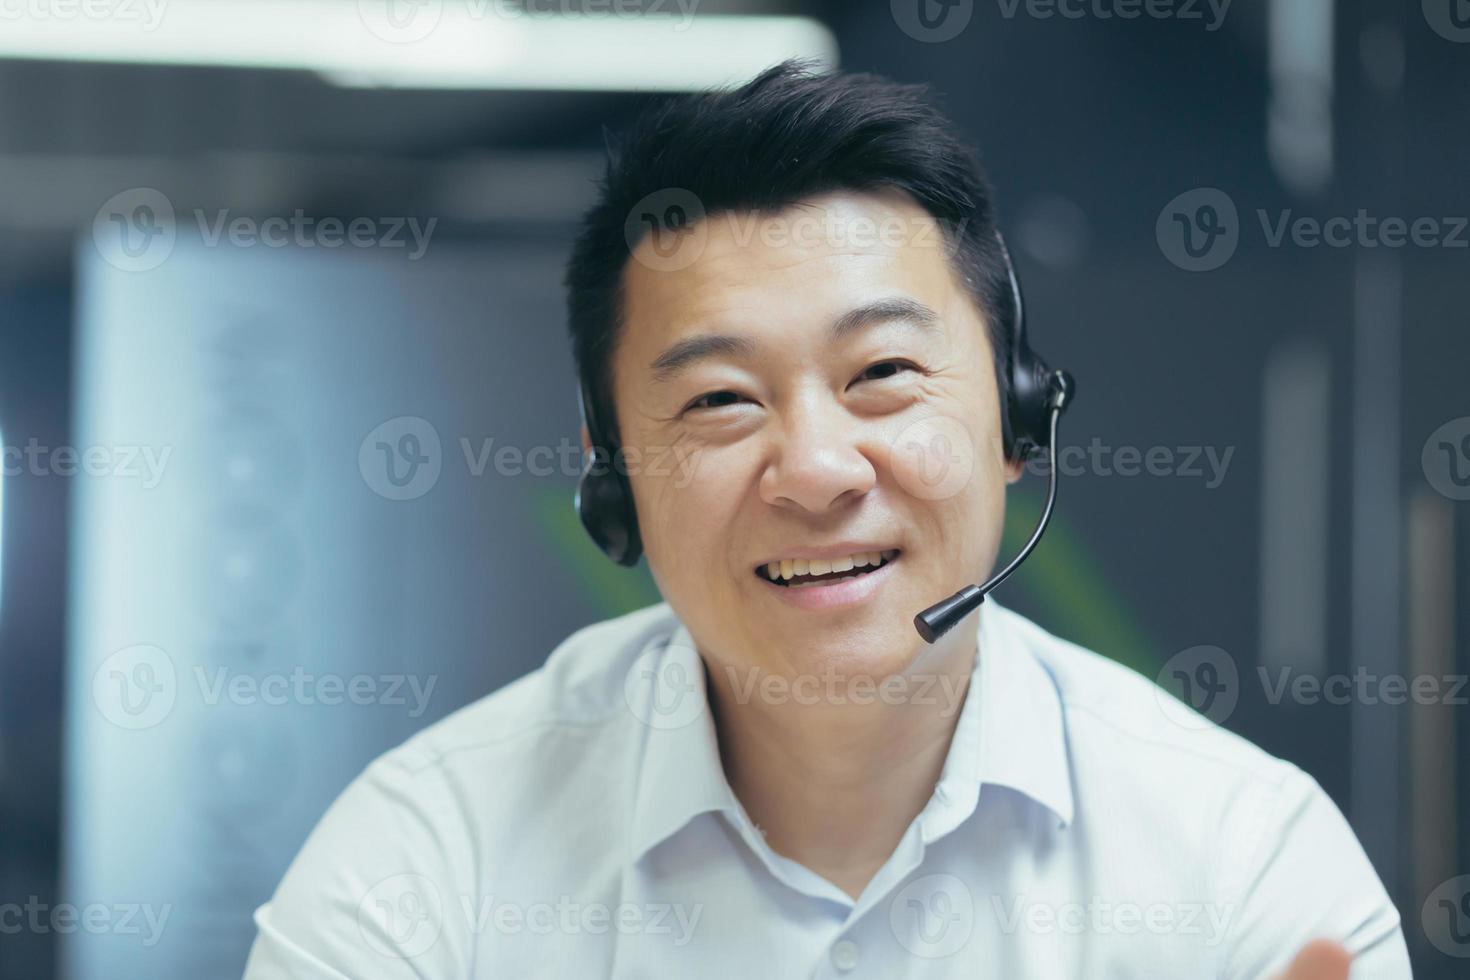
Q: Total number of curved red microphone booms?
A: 0